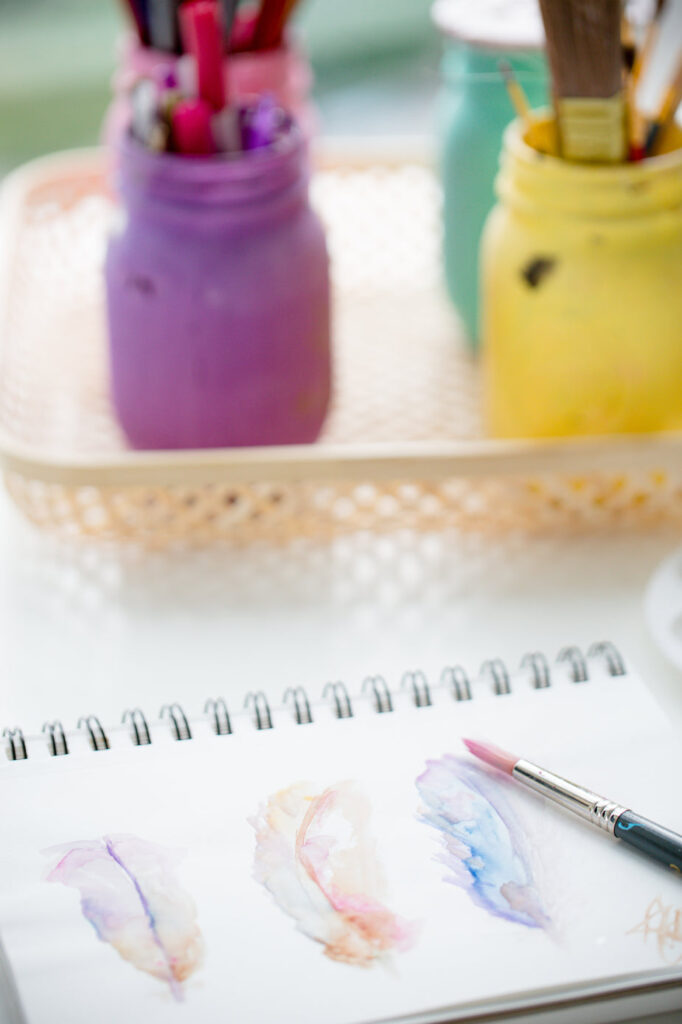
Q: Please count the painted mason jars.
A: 4